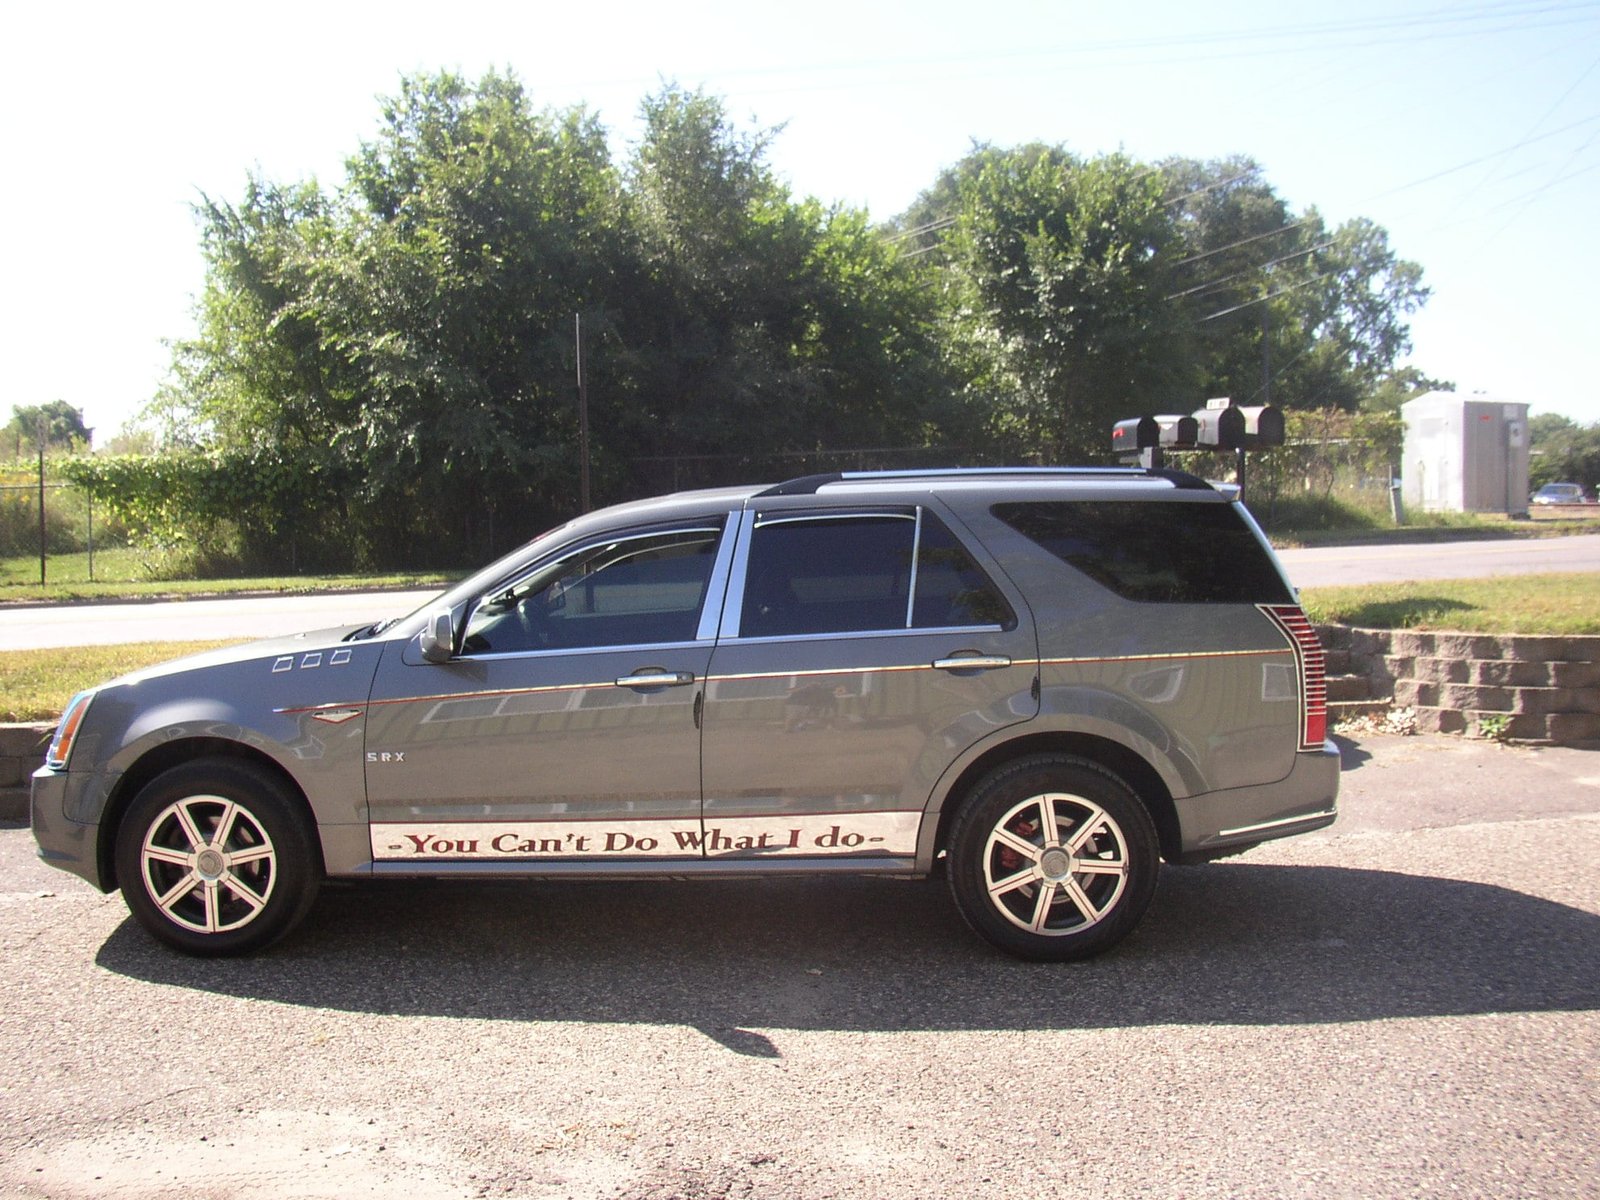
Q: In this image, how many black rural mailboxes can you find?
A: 4